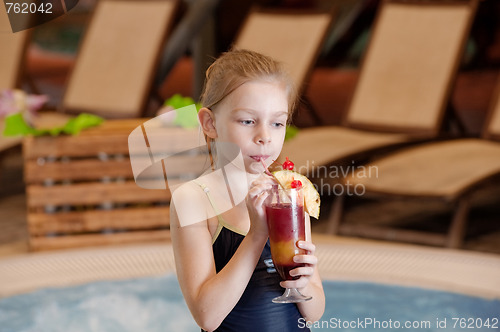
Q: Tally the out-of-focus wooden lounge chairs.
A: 5